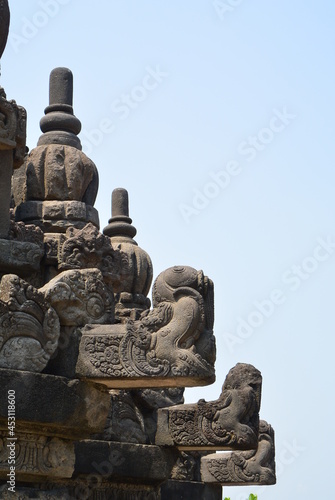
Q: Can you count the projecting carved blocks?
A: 3